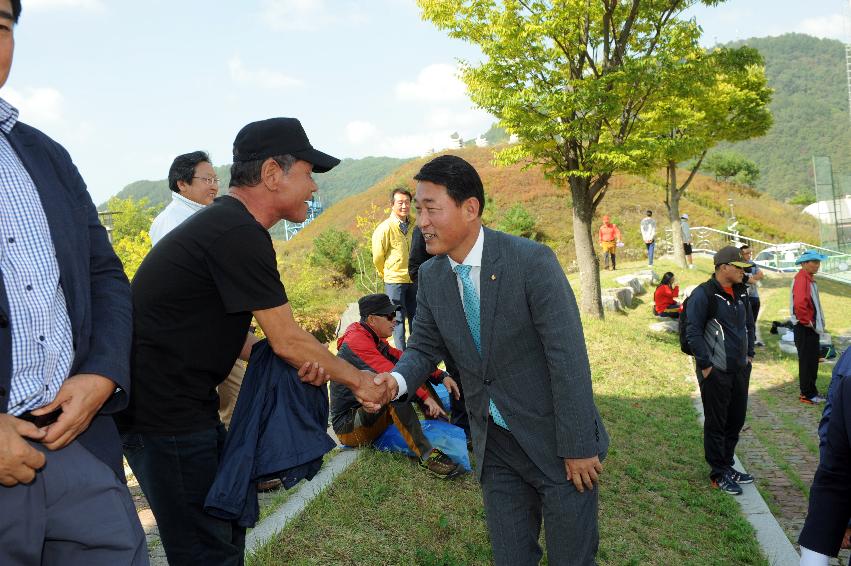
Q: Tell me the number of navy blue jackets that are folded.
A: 1